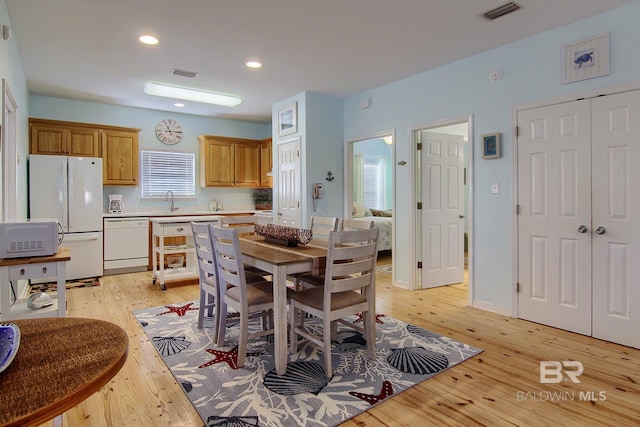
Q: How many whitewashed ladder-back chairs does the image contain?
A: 6